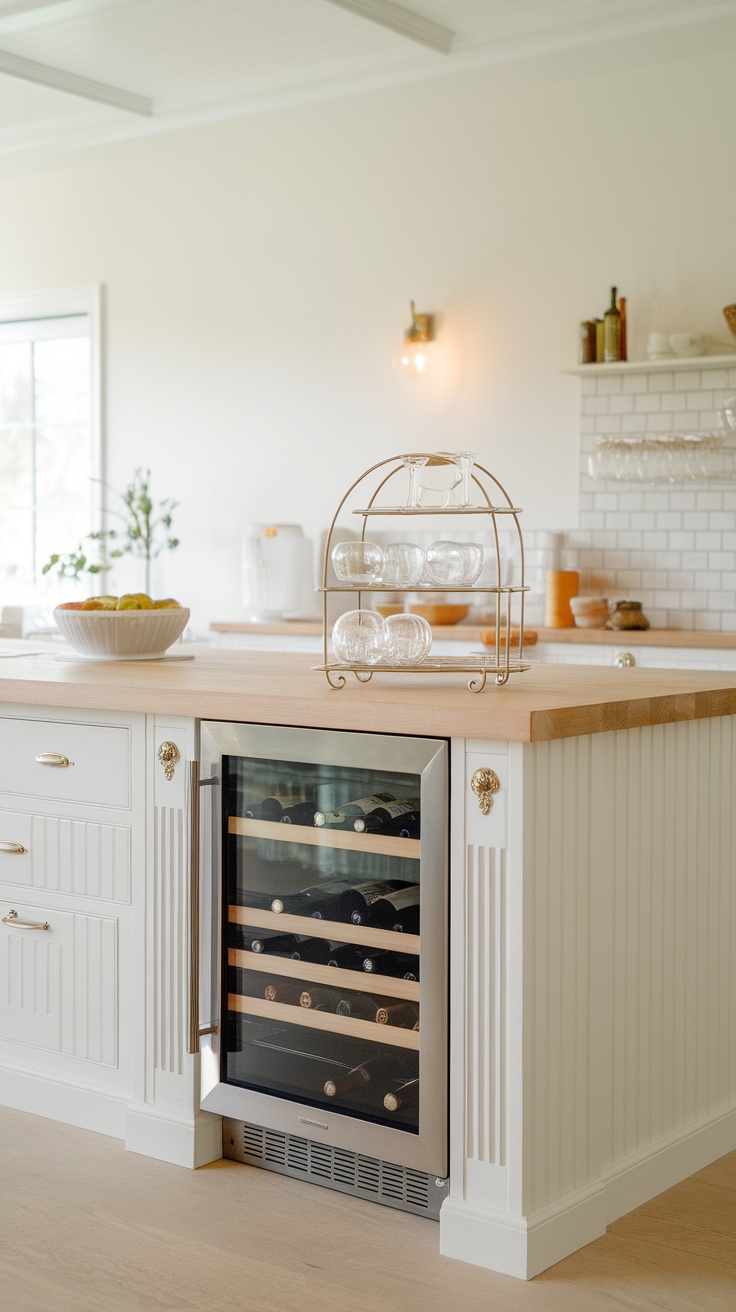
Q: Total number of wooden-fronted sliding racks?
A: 4